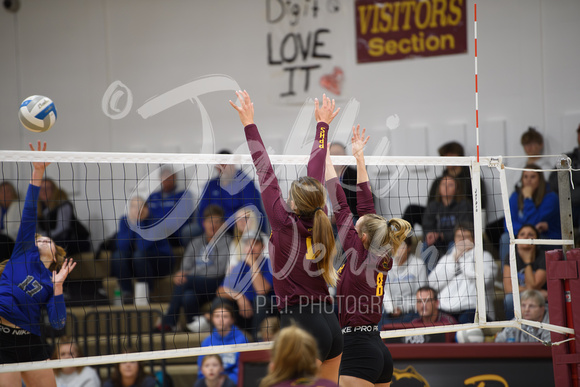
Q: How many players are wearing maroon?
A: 3